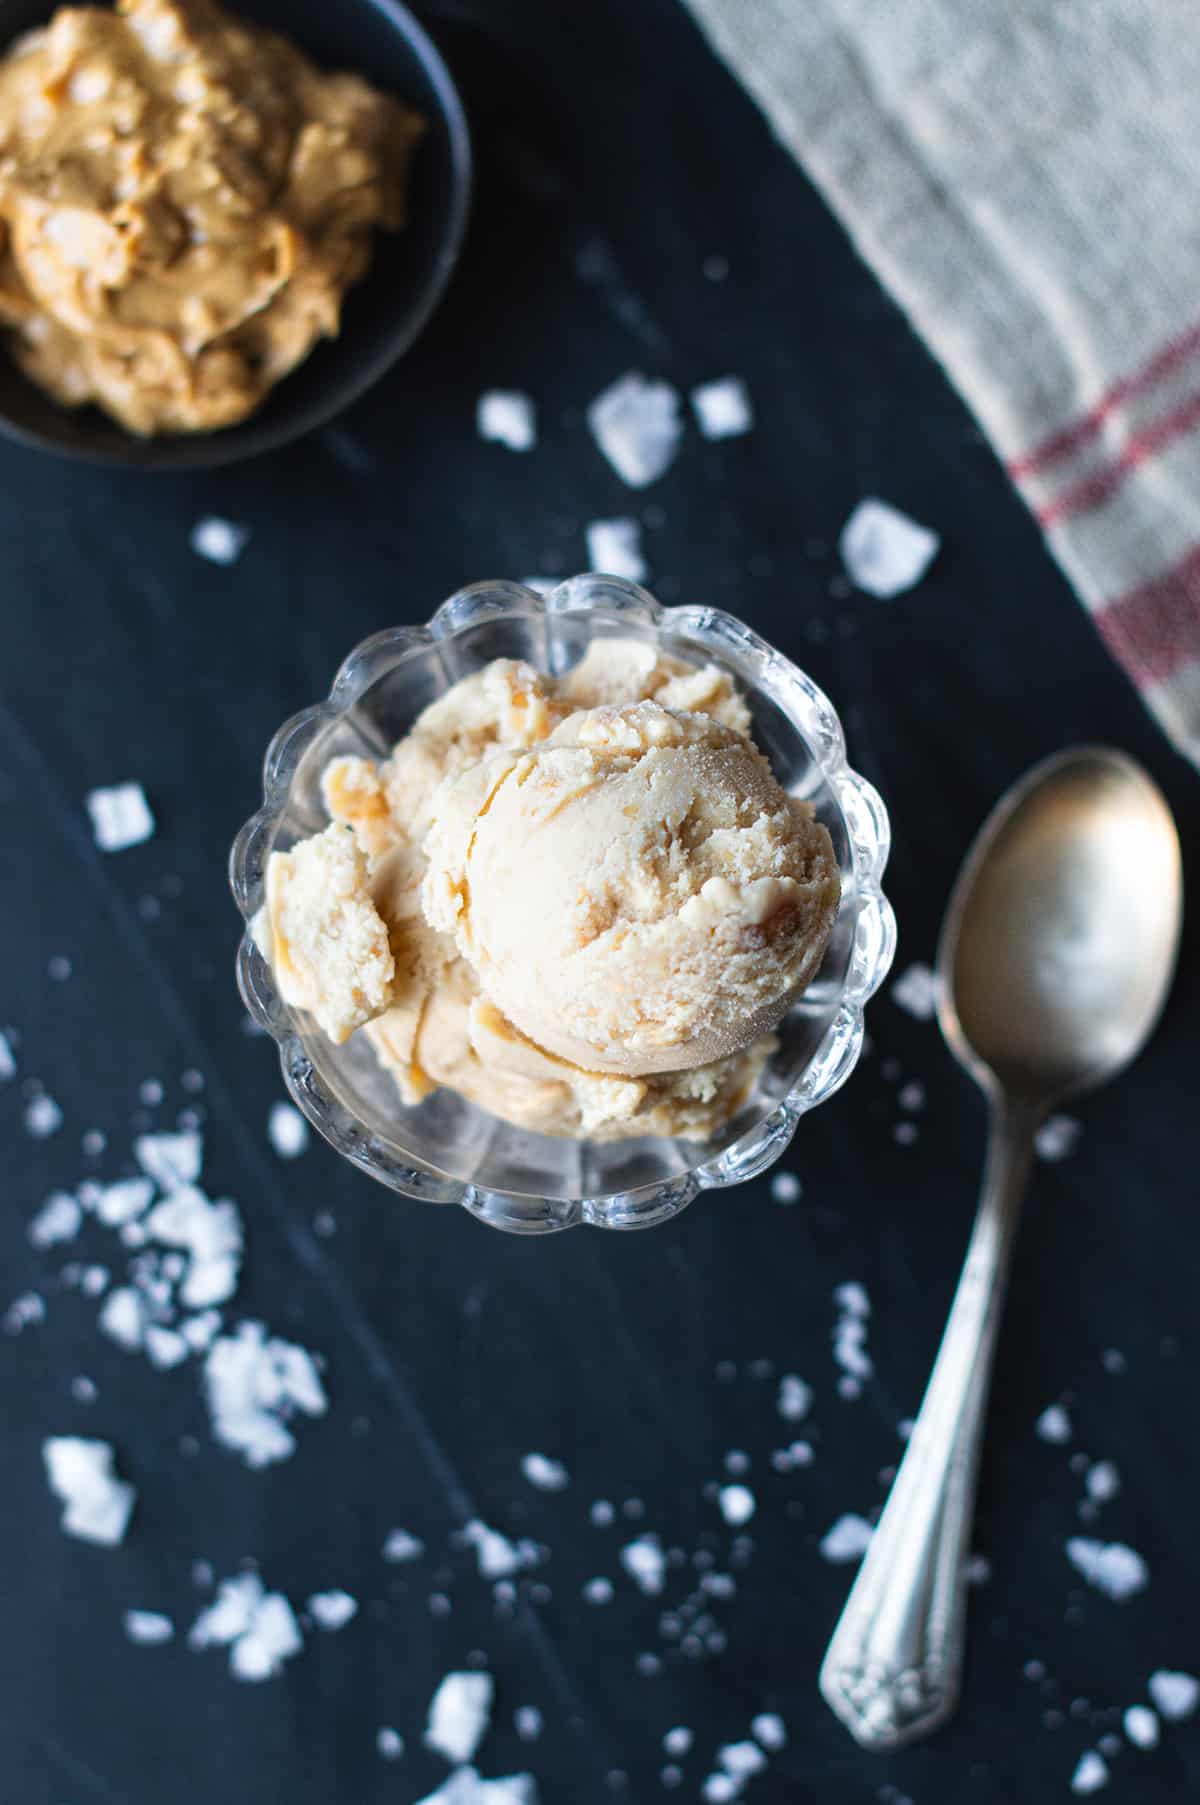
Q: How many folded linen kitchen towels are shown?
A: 1